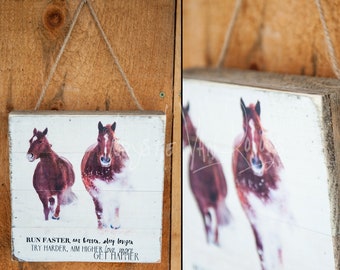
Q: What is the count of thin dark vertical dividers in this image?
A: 1